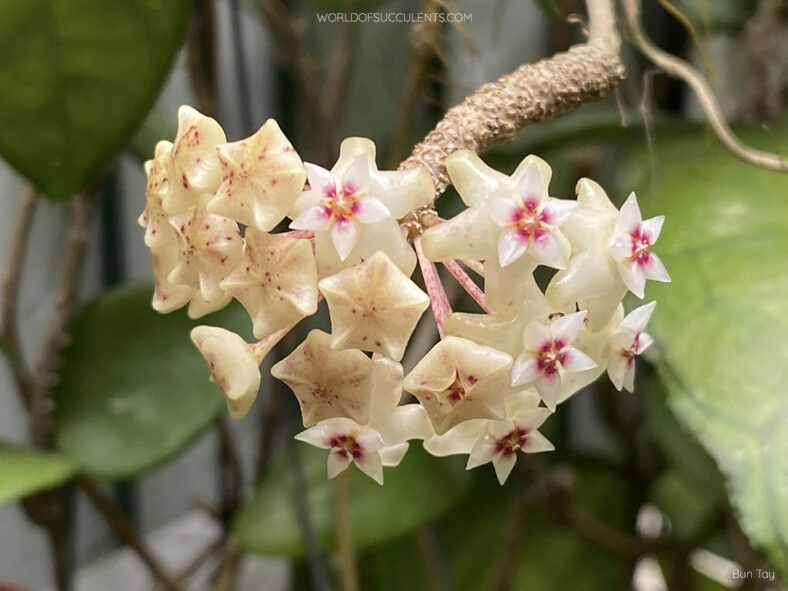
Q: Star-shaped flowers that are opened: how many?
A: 7